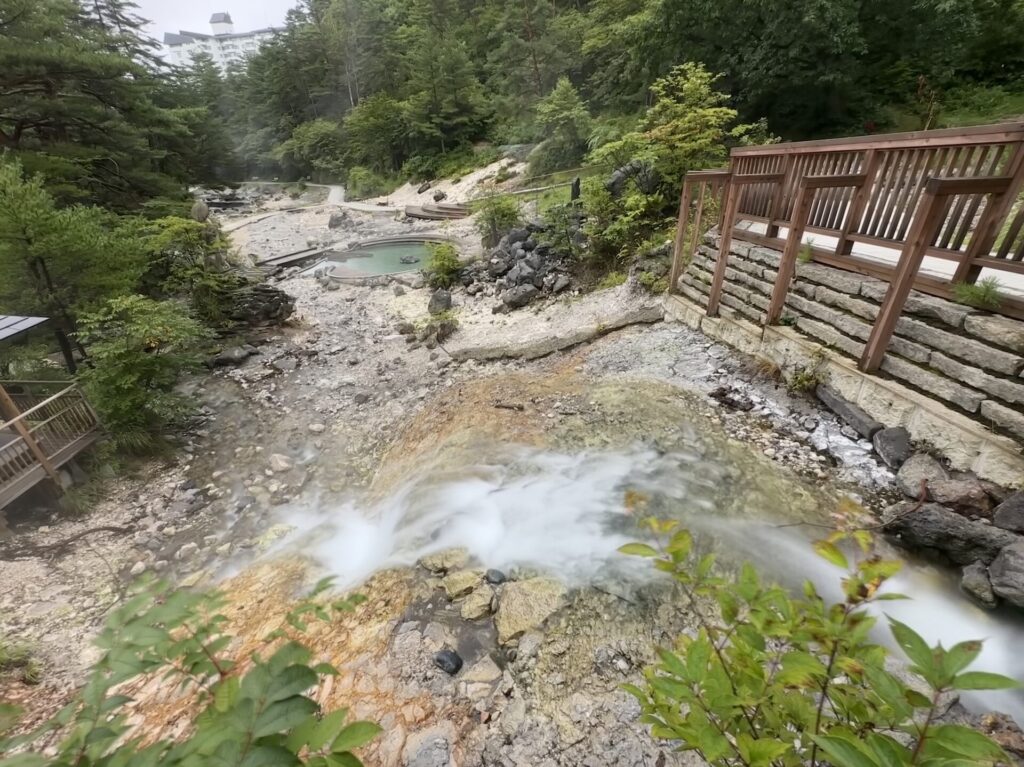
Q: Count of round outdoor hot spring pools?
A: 1